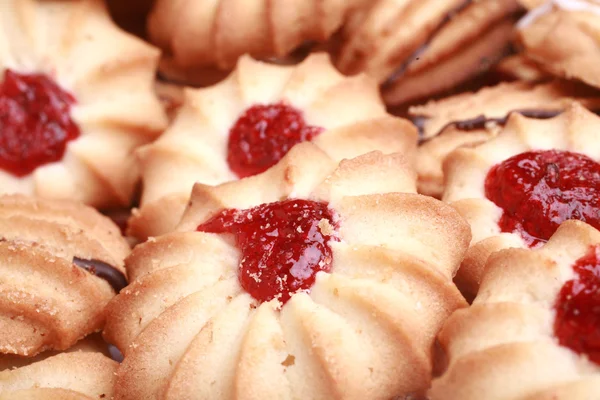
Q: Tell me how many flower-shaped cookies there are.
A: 5